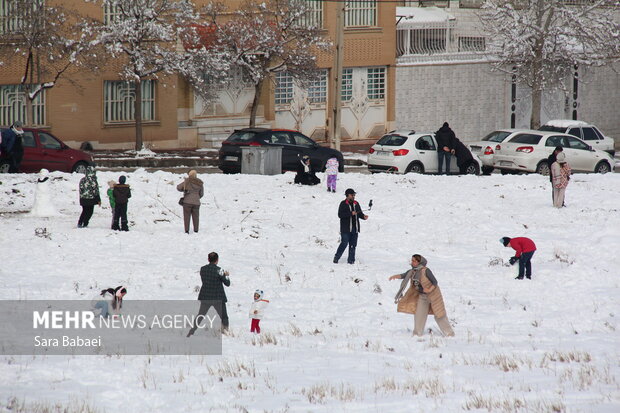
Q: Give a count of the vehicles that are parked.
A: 6